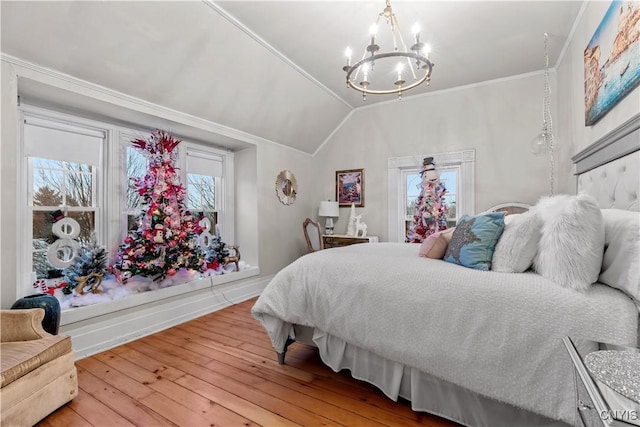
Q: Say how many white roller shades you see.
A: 2